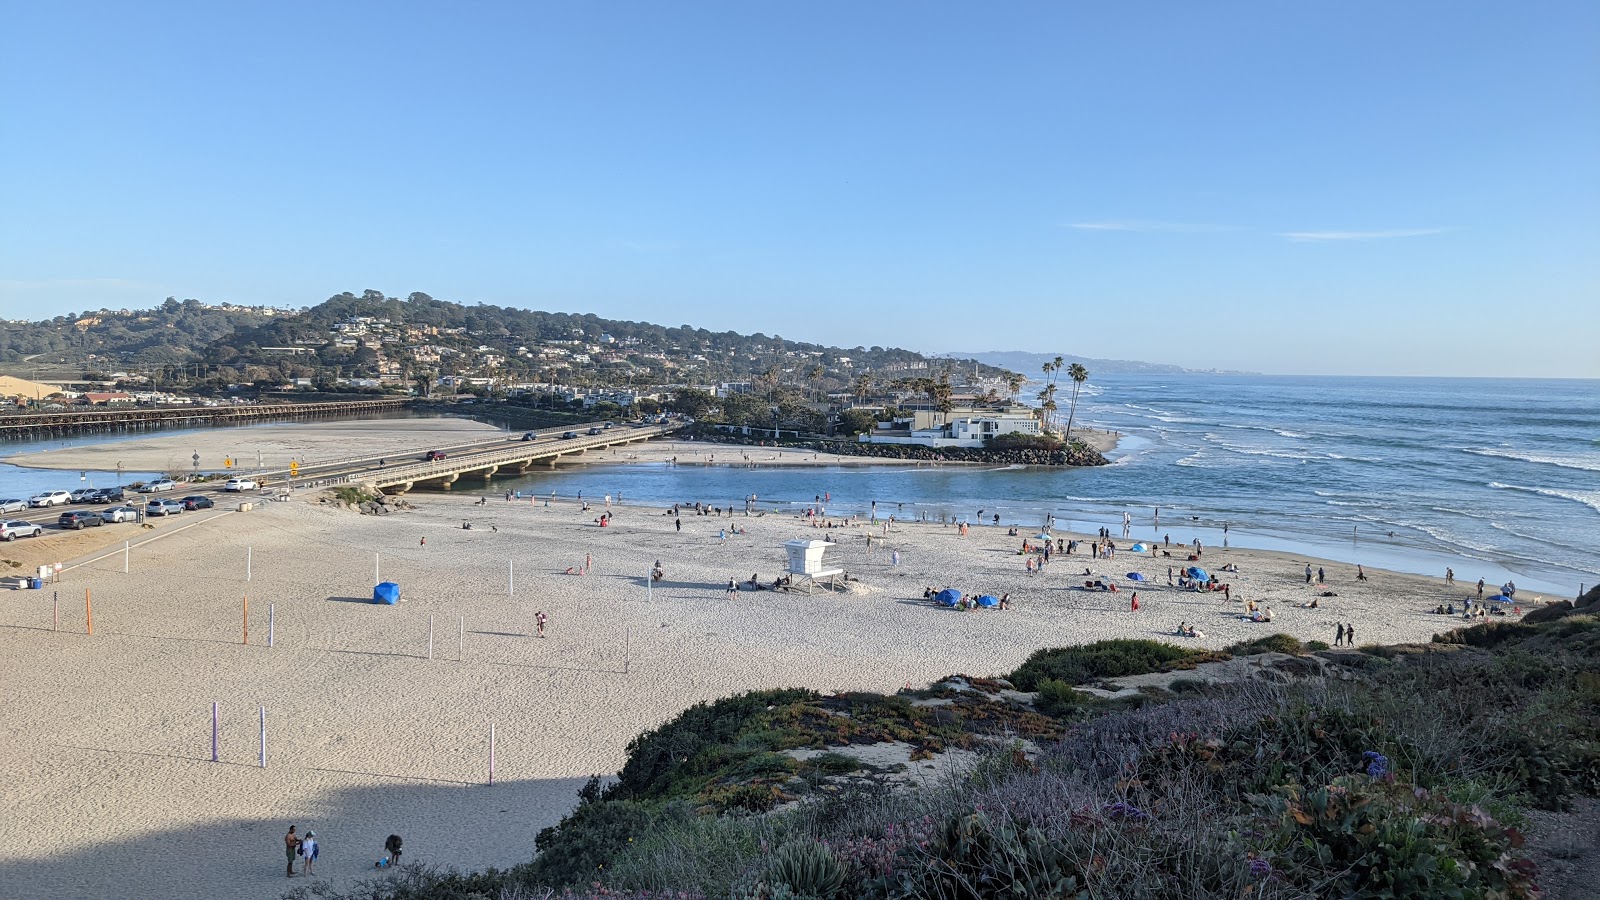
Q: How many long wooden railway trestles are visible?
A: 1